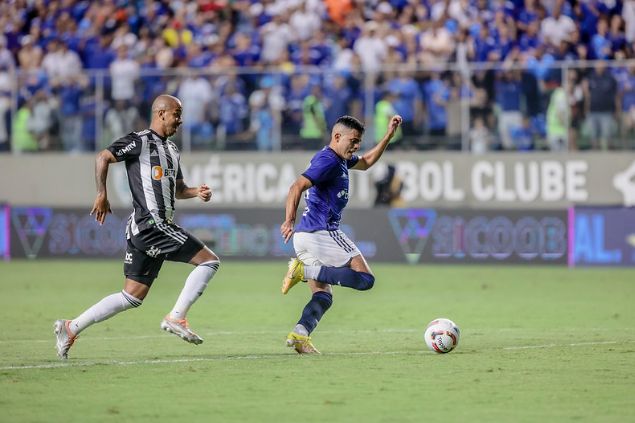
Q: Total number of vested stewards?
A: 4